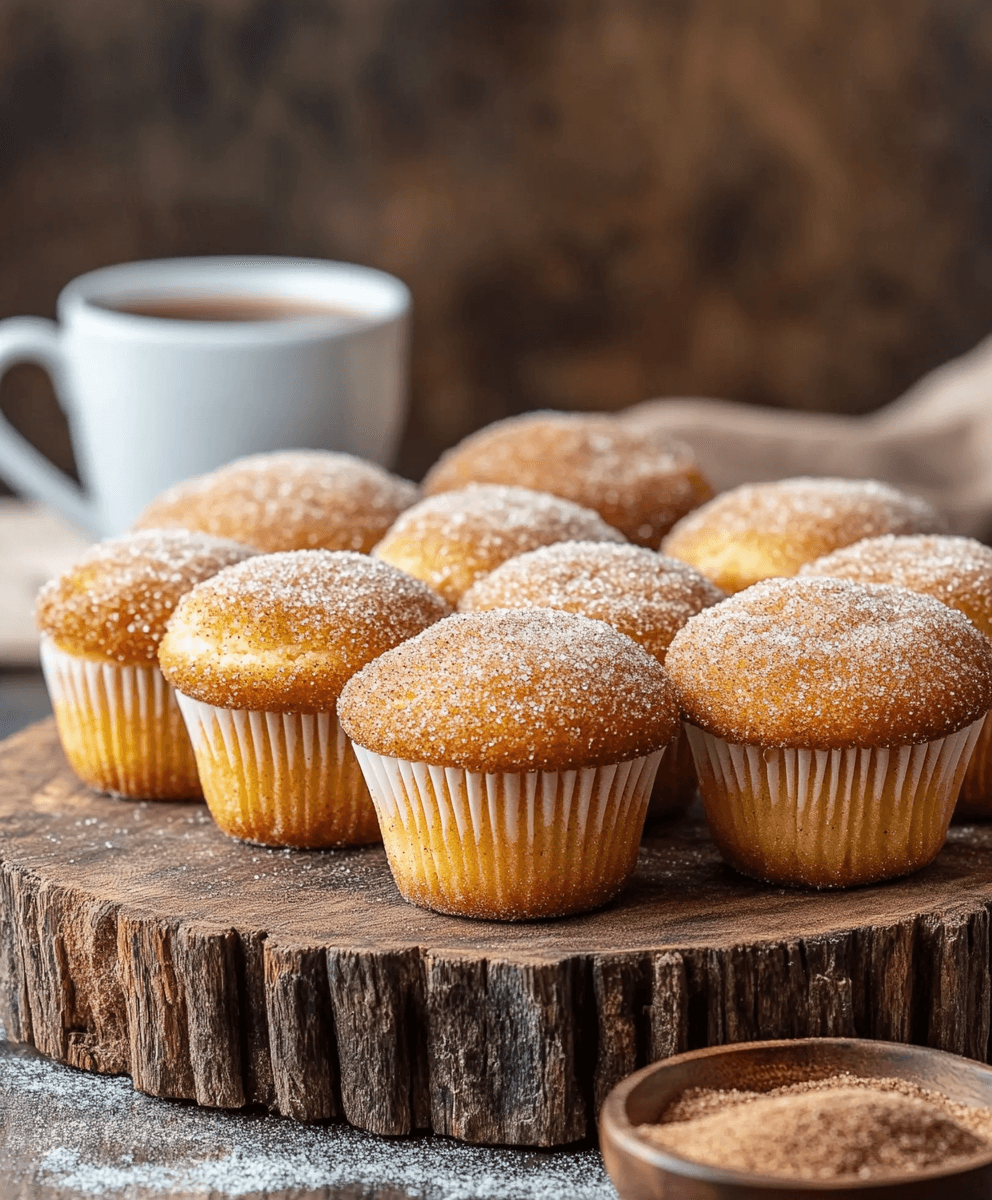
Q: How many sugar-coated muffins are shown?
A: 10